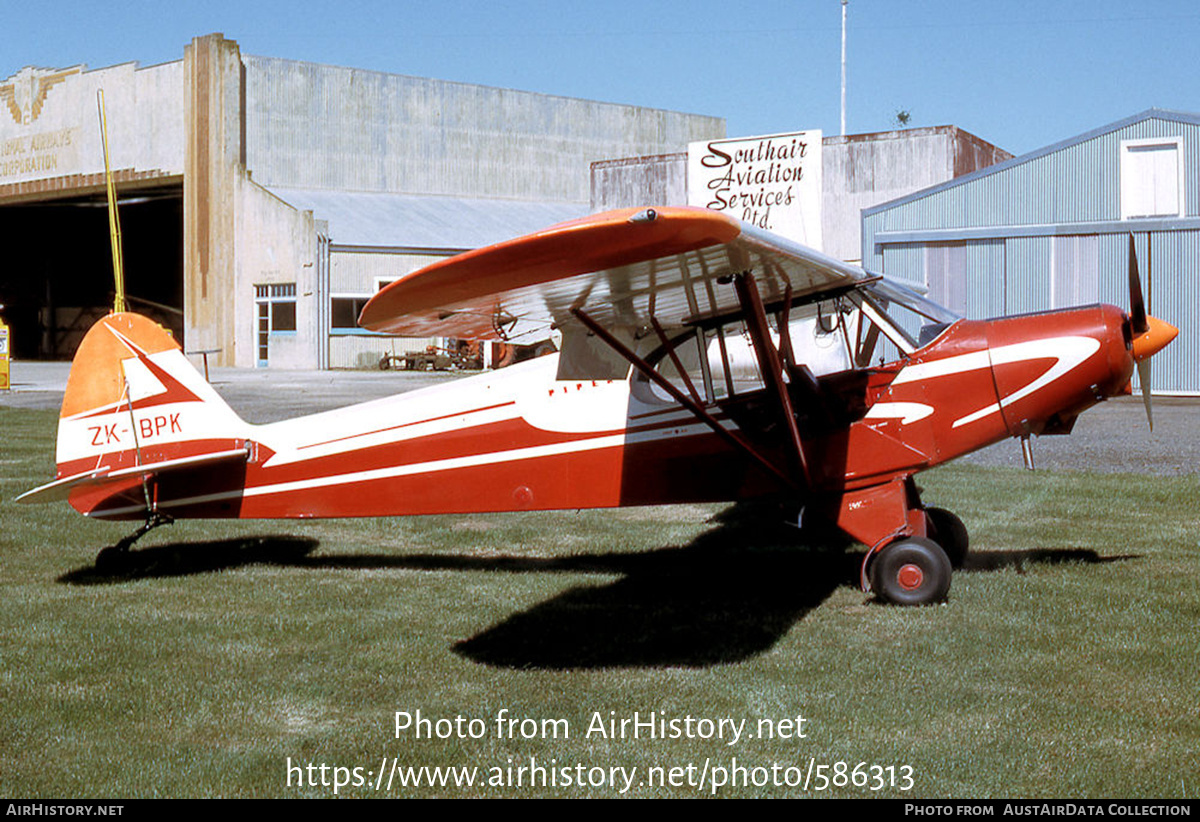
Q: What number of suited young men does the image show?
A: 0